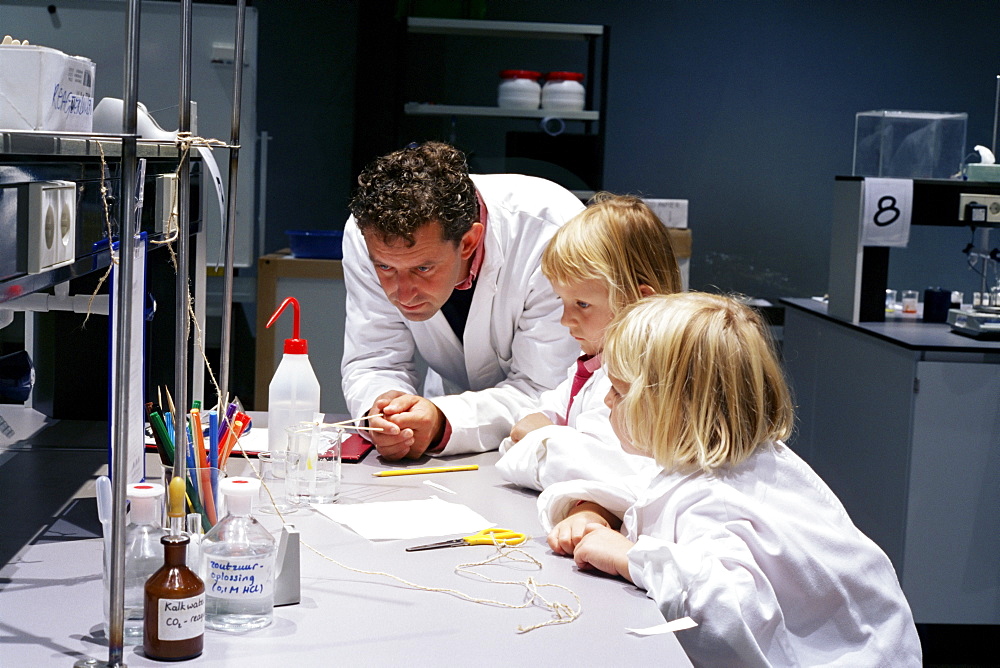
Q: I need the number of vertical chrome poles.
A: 3